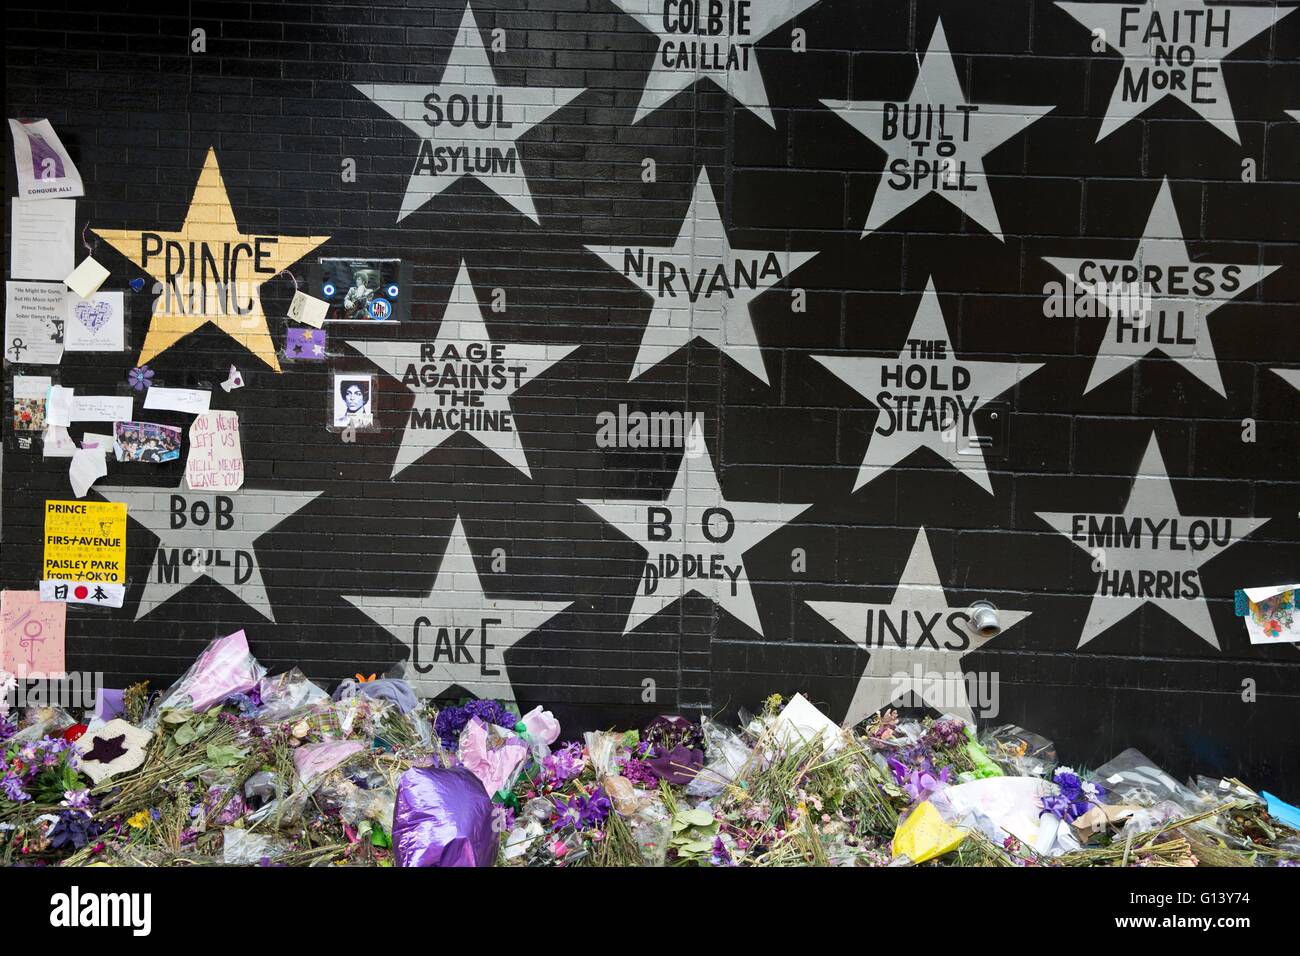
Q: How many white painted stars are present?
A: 13